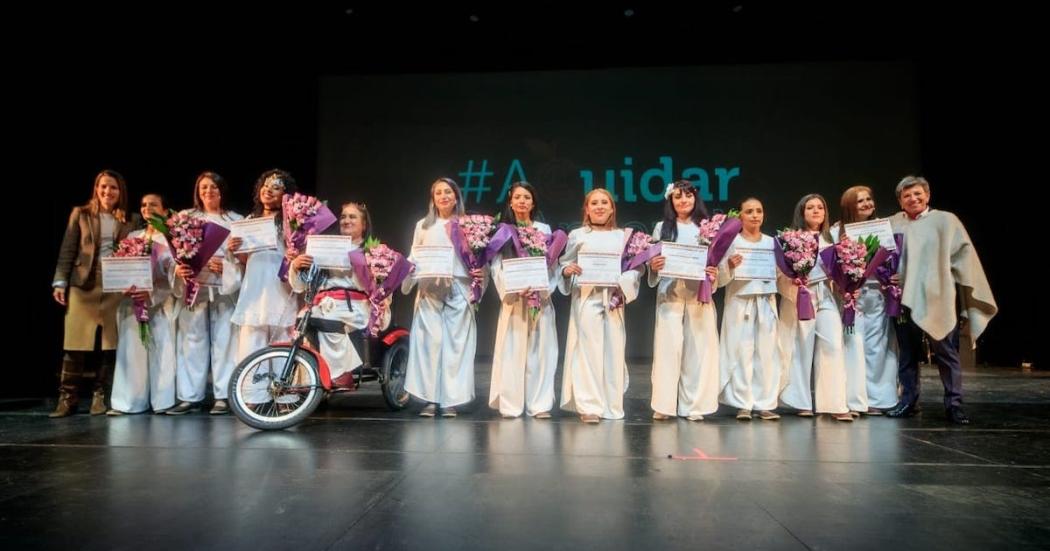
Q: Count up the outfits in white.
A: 11